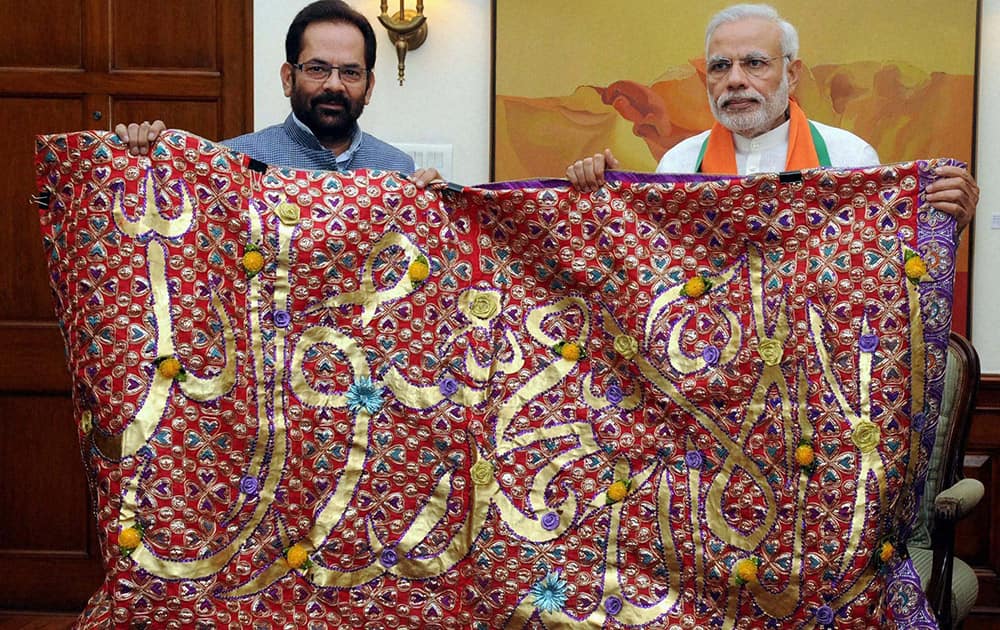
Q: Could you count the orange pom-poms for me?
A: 12